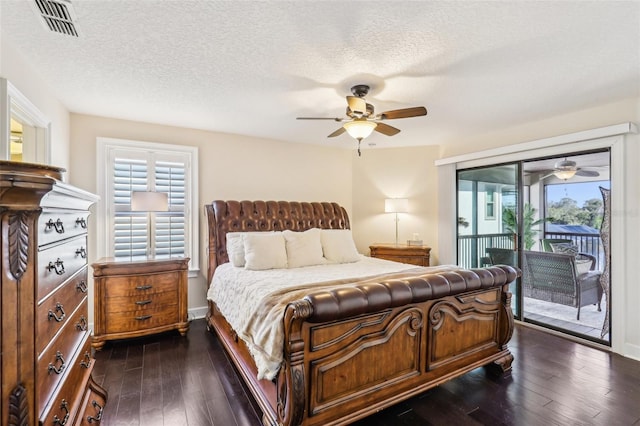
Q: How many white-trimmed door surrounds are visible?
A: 2